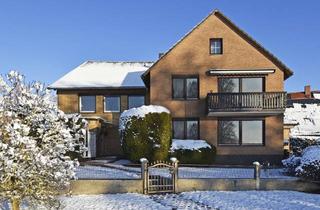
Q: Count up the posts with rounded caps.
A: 3